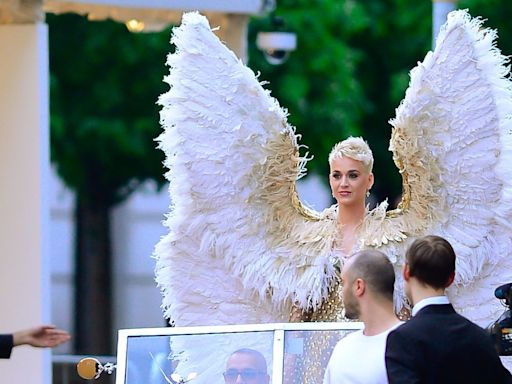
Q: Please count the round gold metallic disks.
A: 1